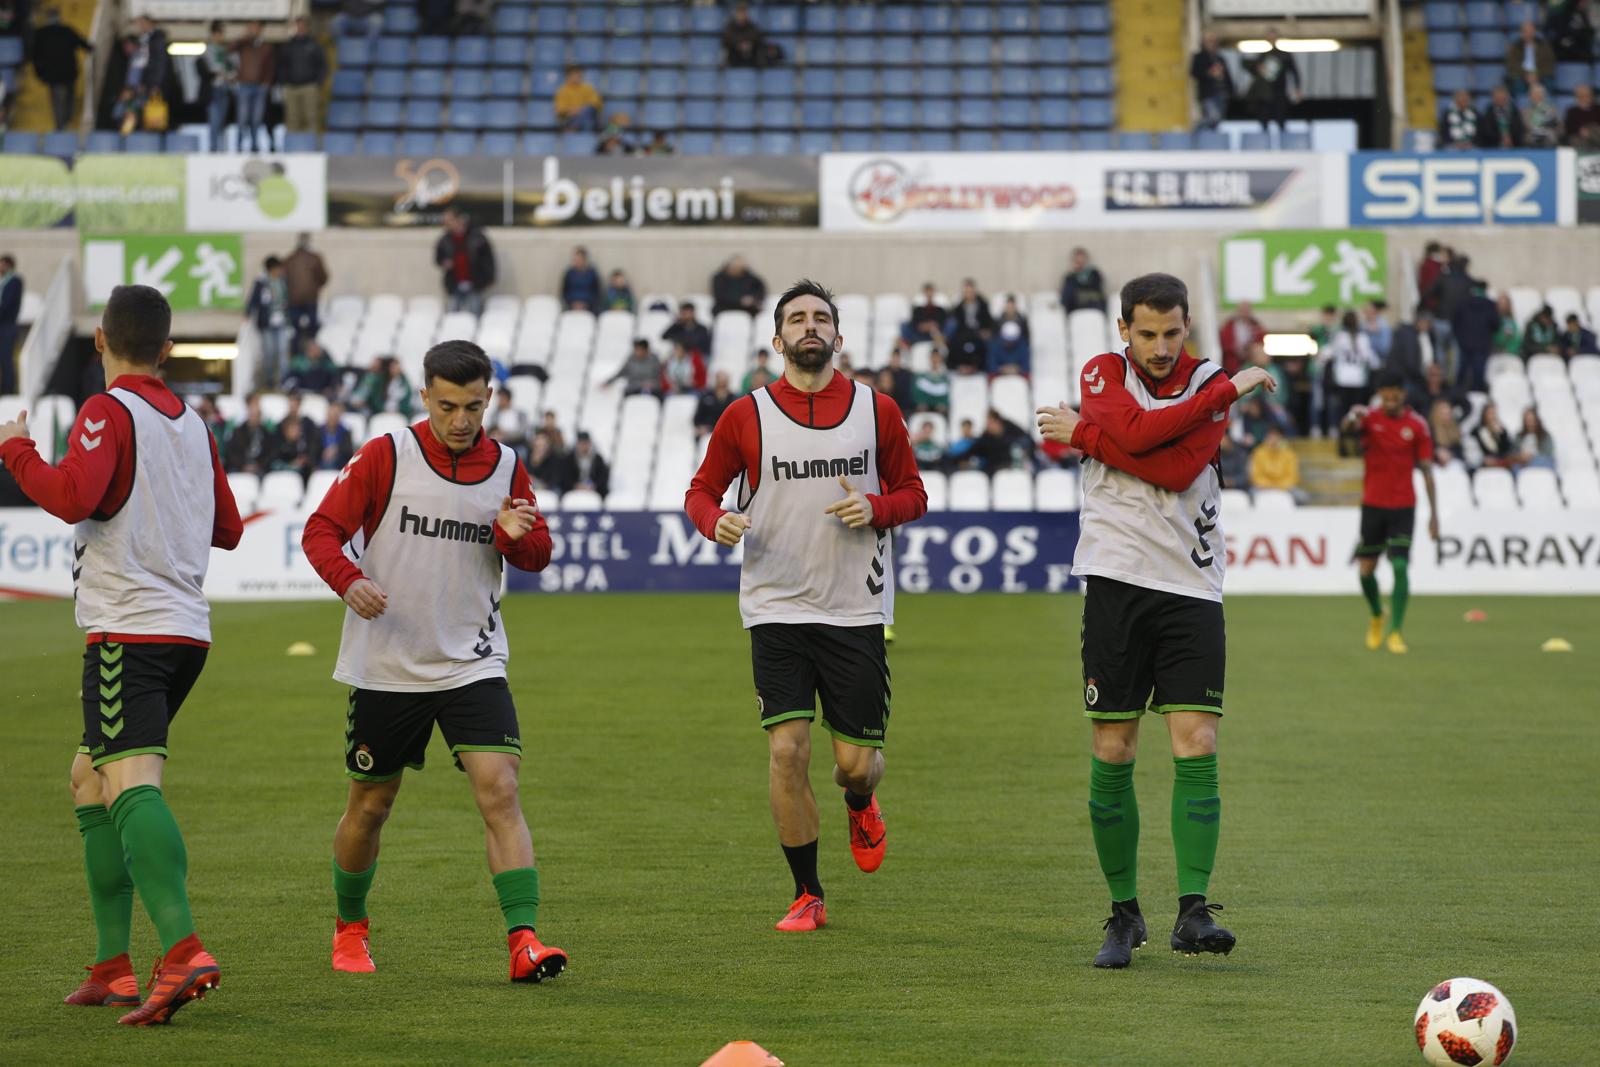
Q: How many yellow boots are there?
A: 2